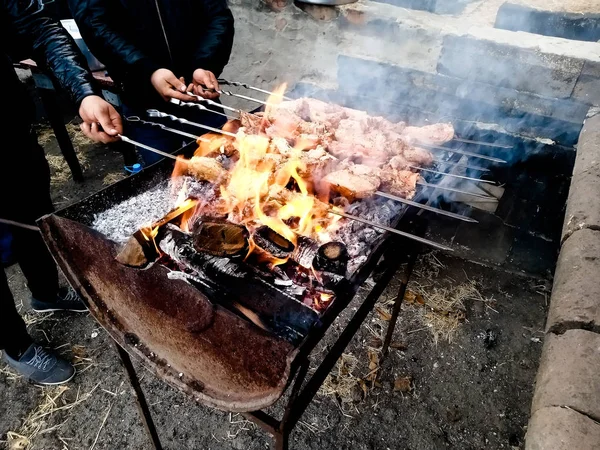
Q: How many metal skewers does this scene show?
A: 7